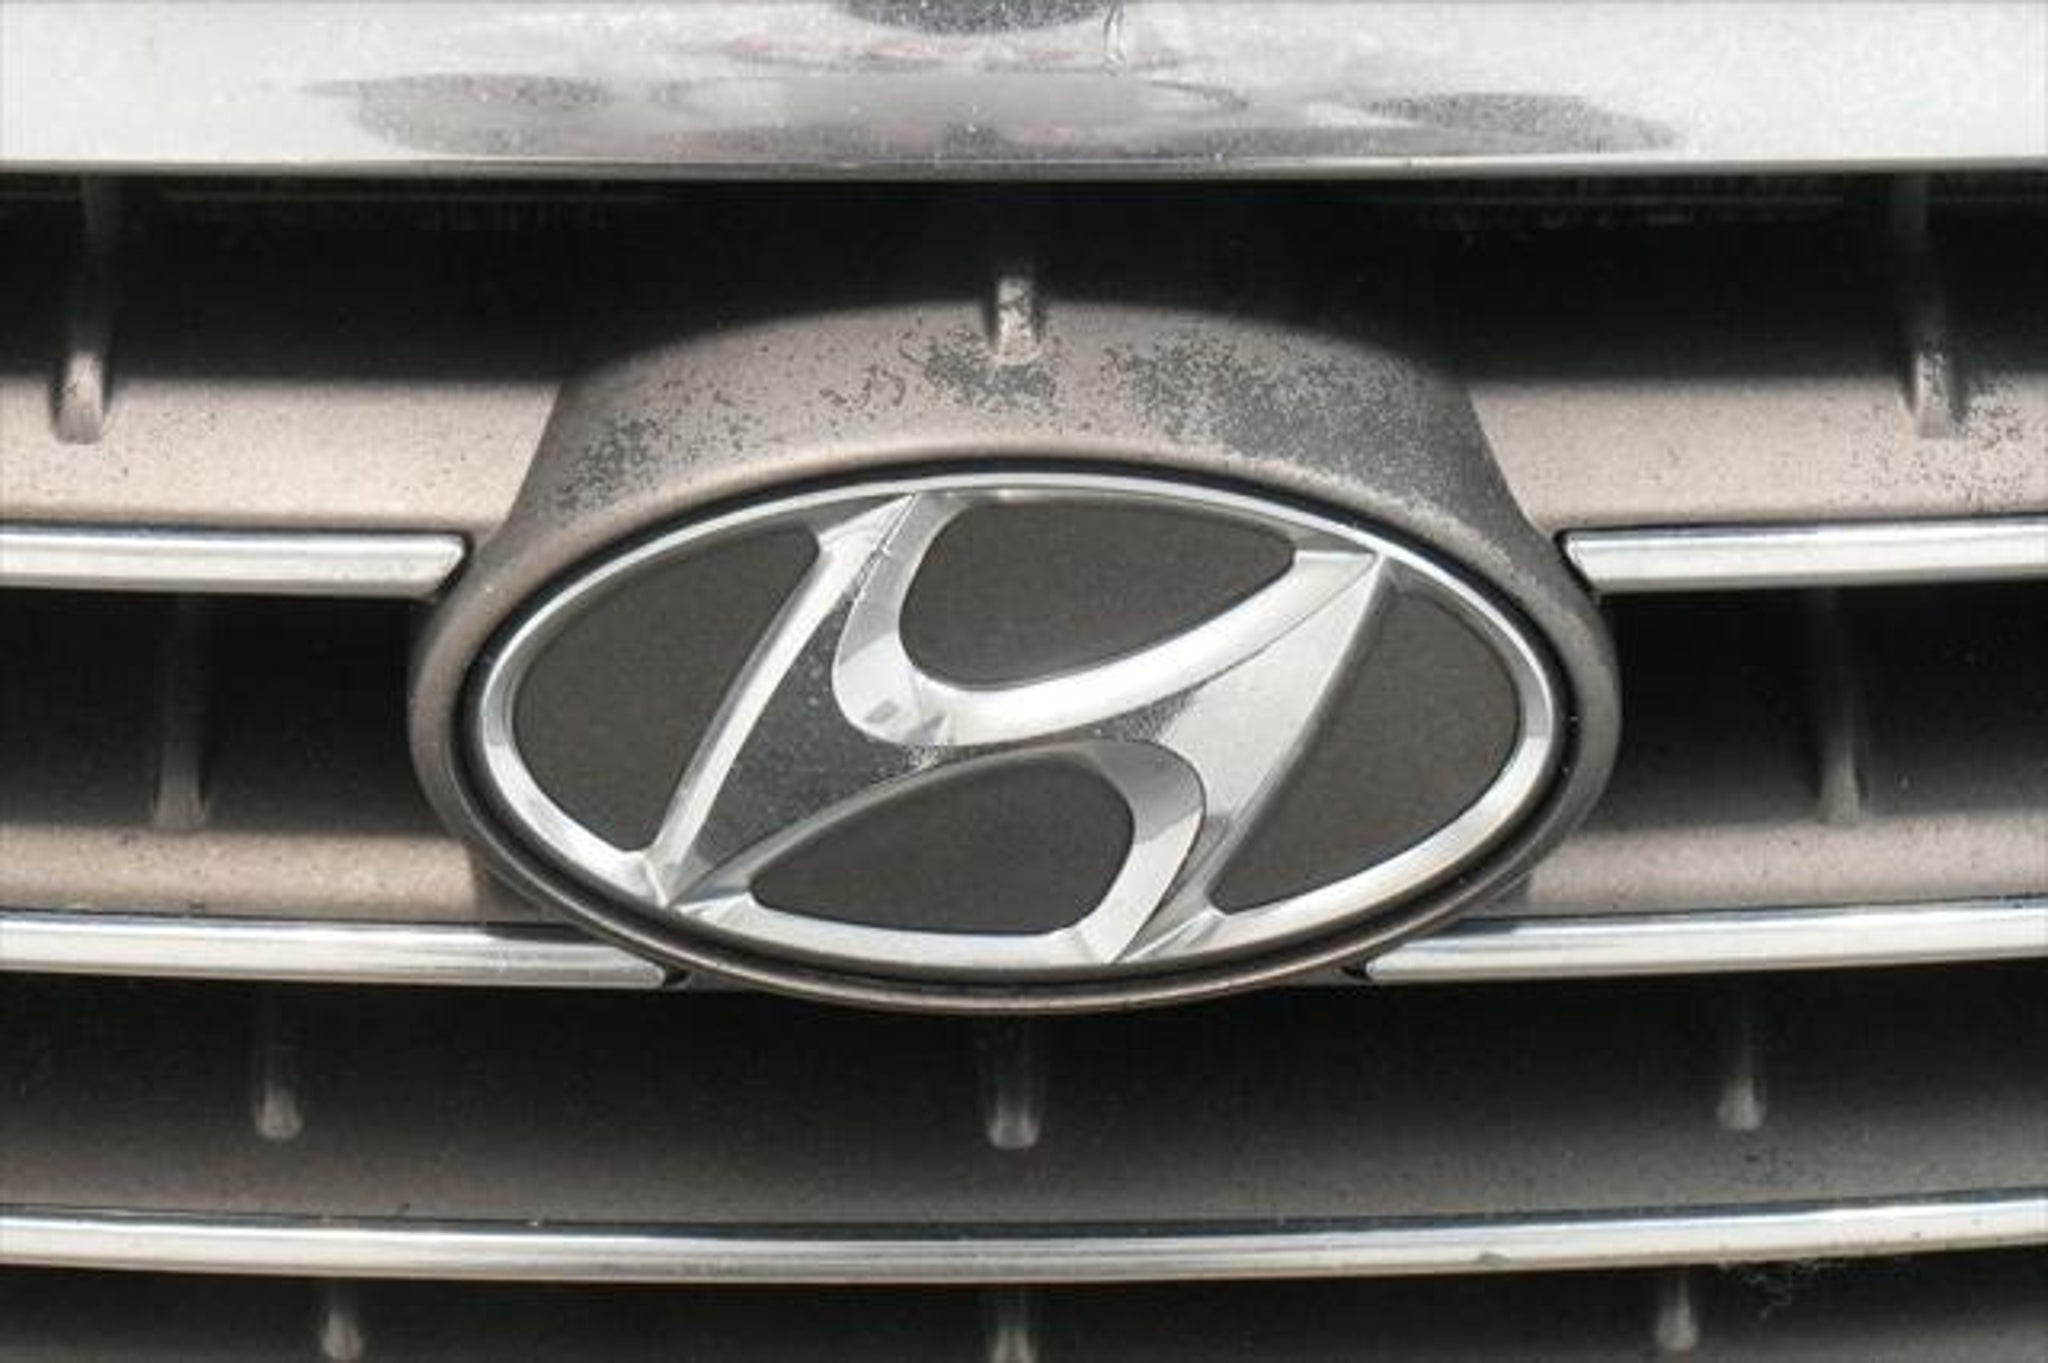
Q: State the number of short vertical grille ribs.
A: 11